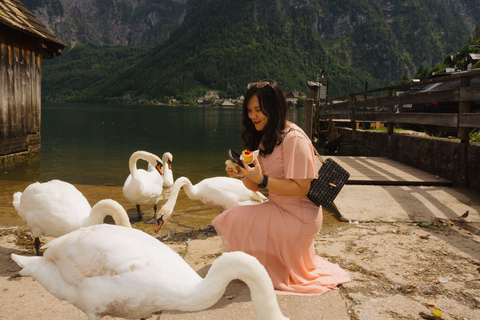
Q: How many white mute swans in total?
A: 5